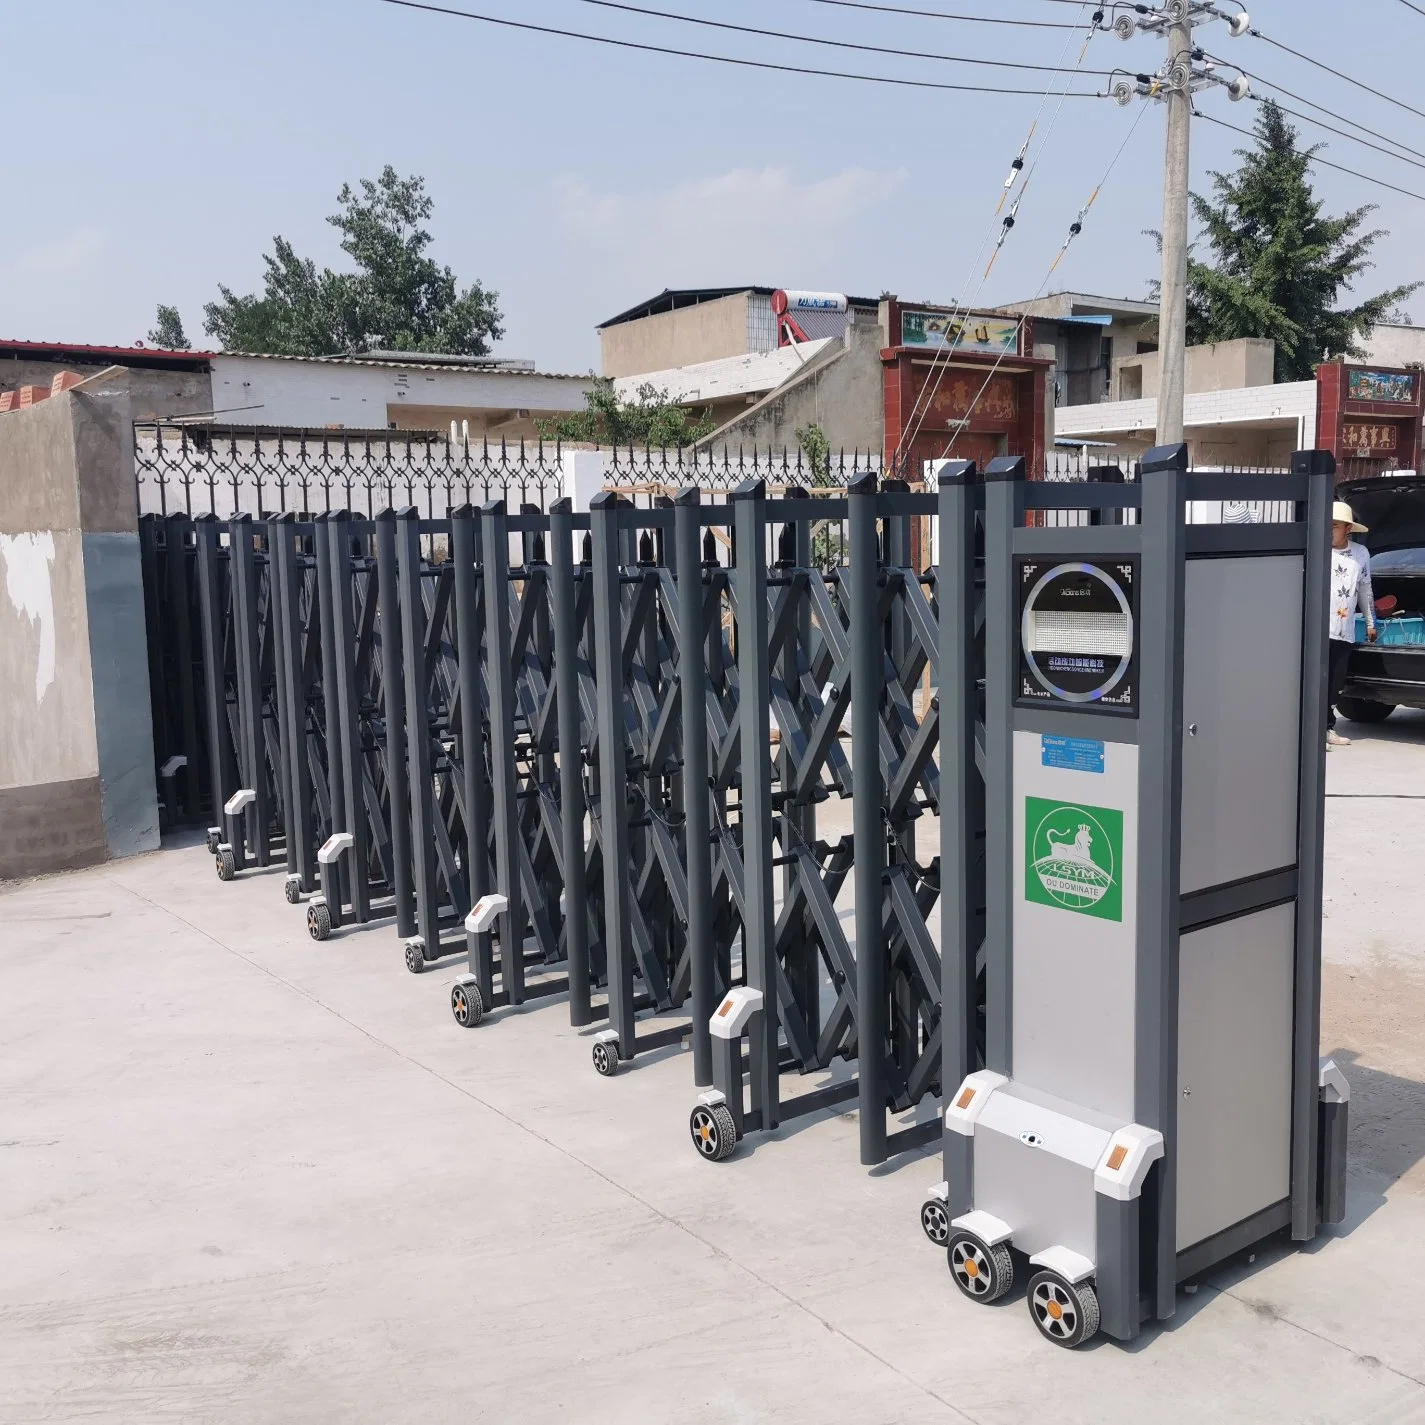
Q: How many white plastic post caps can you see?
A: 8